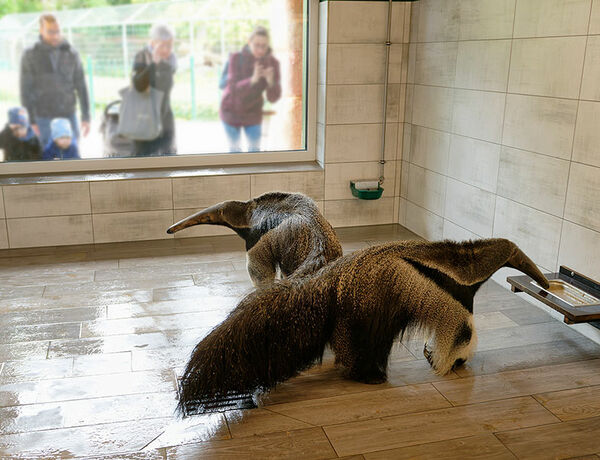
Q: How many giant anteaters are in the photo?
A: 2